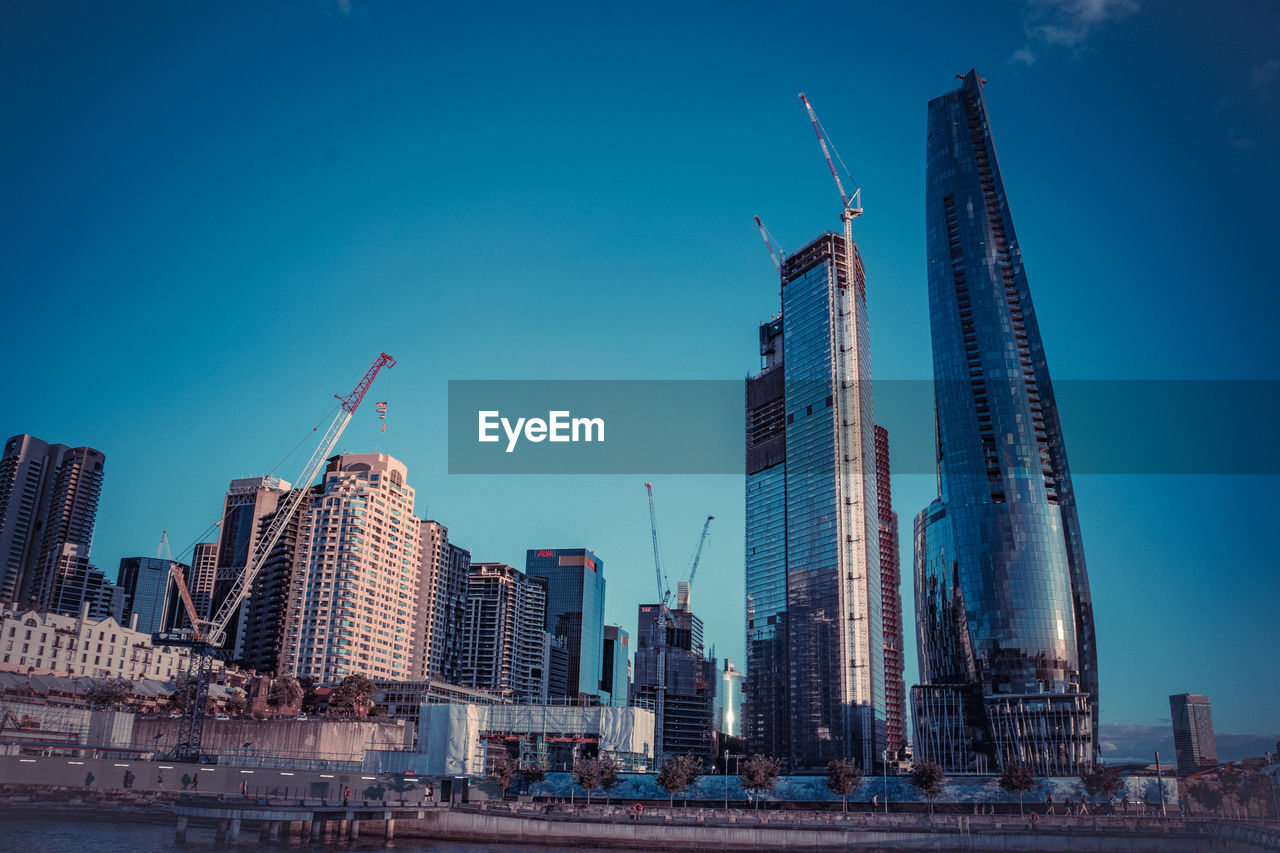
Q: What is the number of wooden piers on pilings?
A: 1